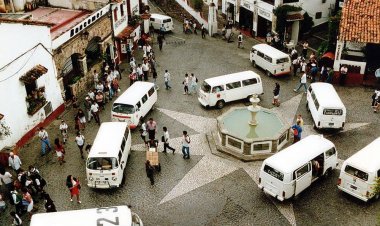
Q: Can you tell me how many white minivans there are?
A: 9